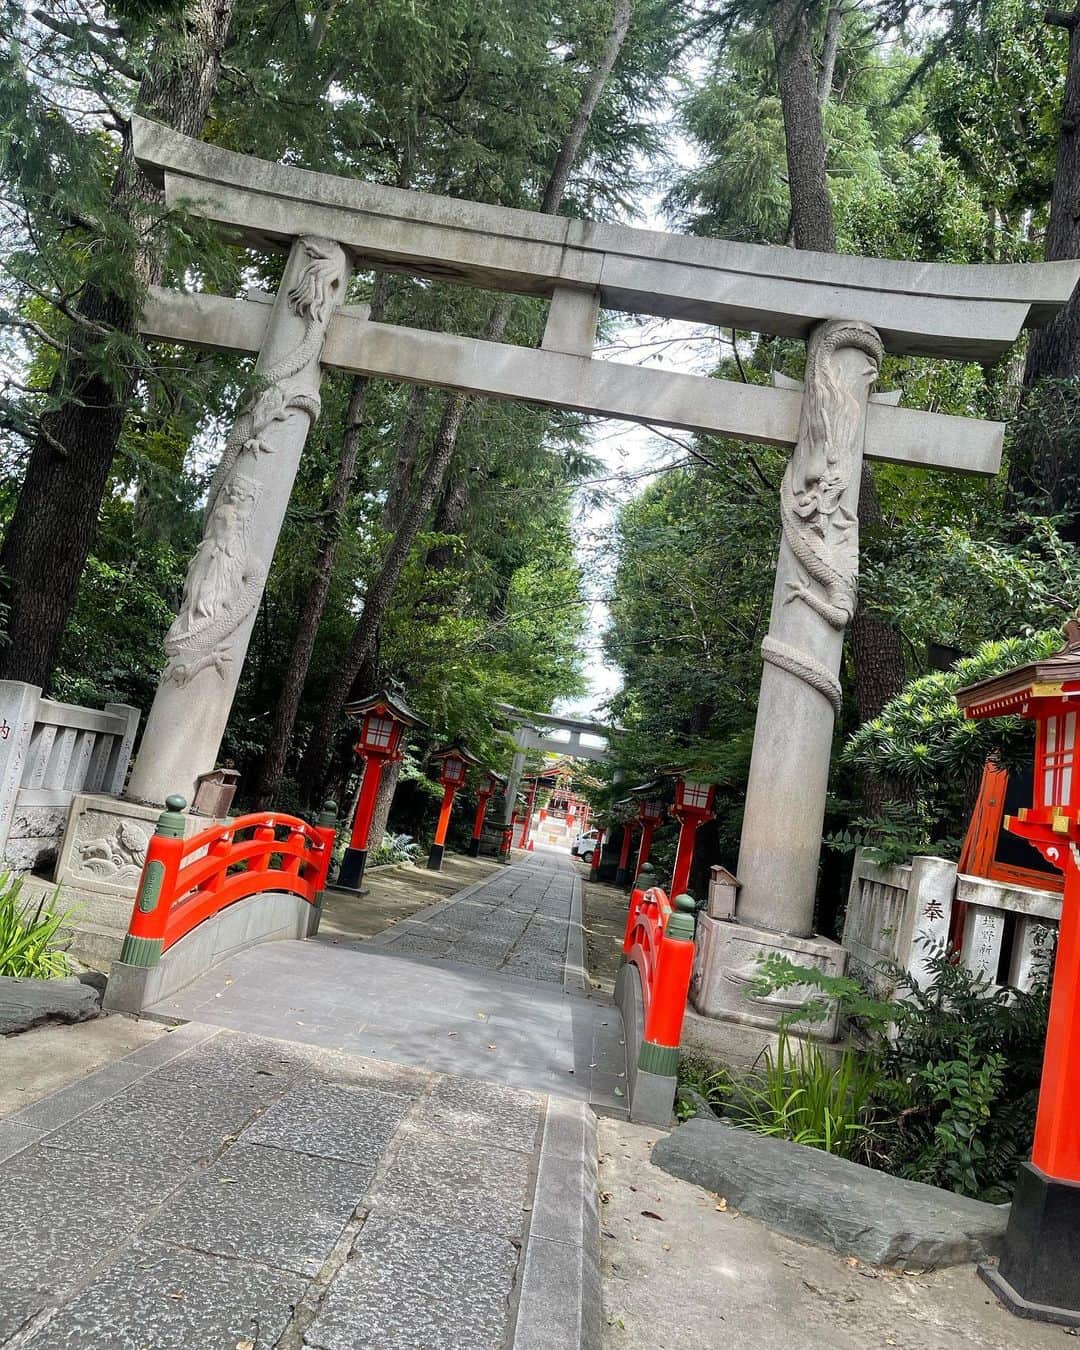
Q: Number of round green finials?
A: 4